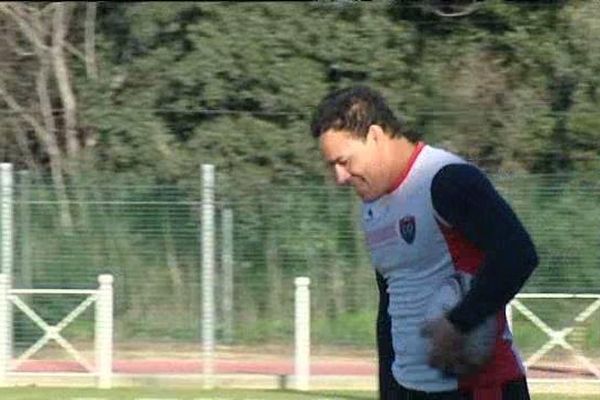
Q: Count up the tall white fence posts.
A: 2